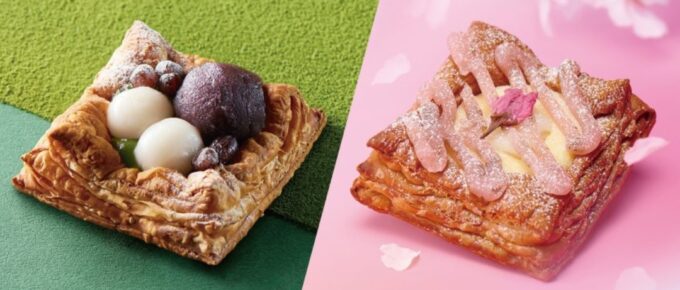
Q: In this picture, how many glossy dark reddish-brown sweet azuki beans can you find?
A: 5